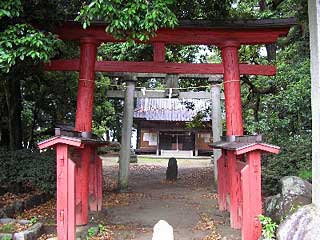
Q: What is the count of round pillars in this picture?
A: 4